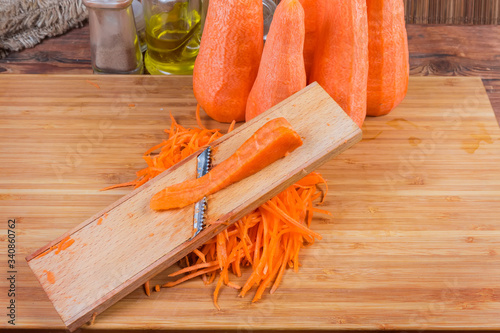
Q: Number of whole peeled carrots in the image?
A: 5